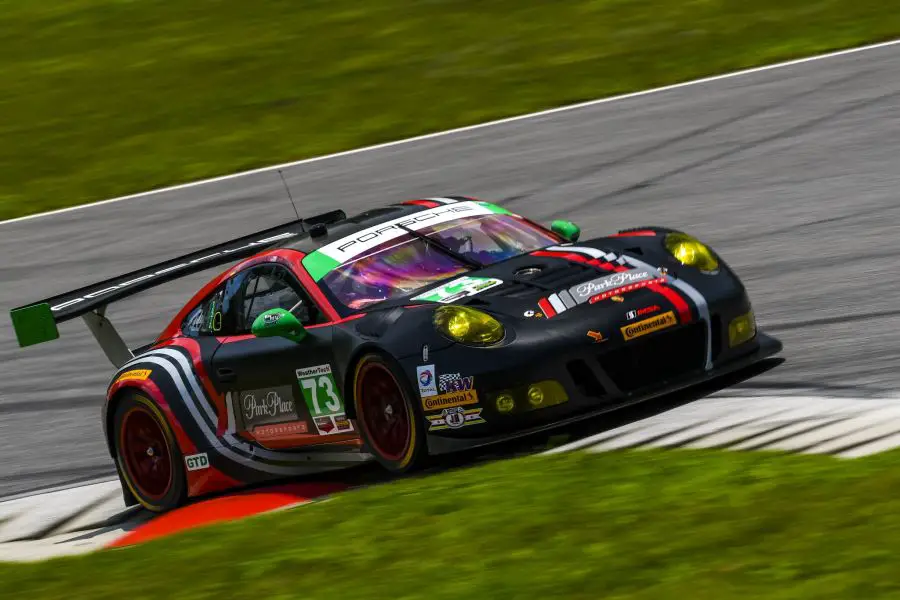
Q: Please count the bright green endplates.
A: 1